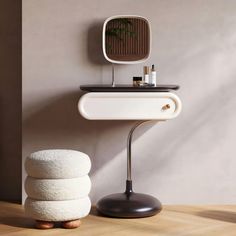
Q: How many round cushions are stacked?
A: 3